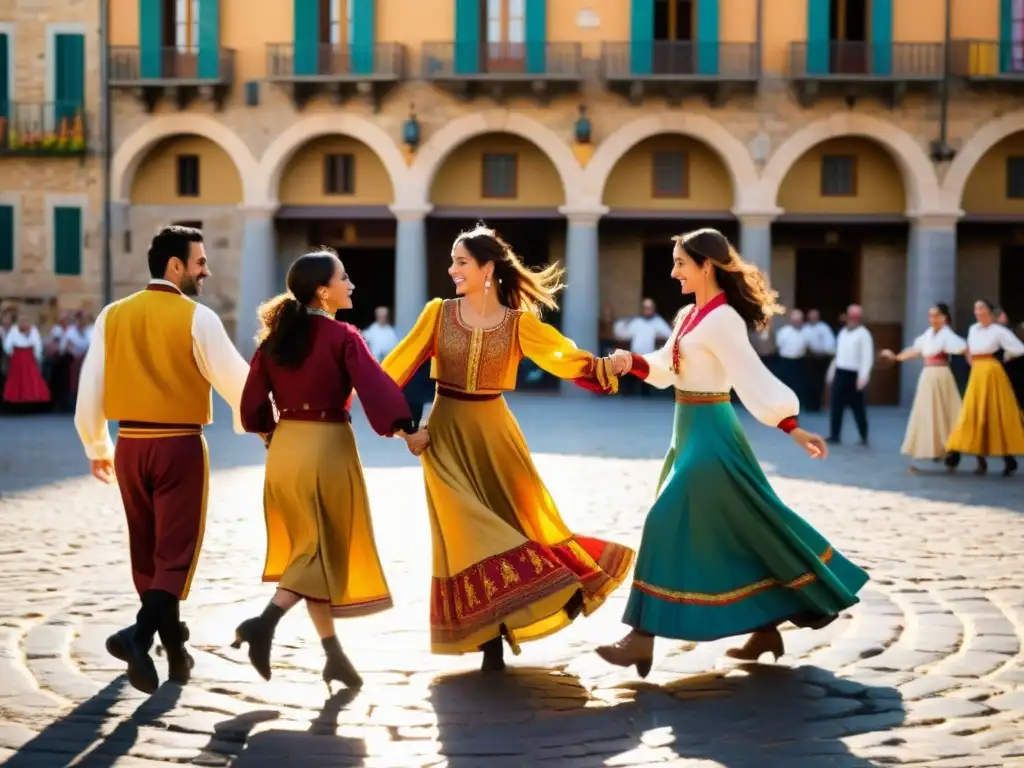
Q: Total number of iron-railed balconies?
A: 7